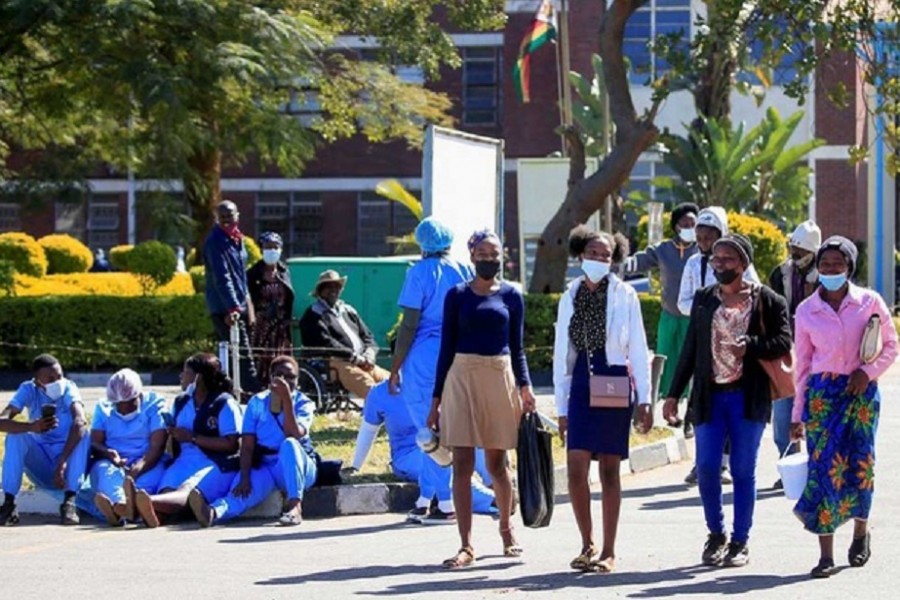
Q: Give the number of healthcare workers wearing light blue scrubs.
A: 6